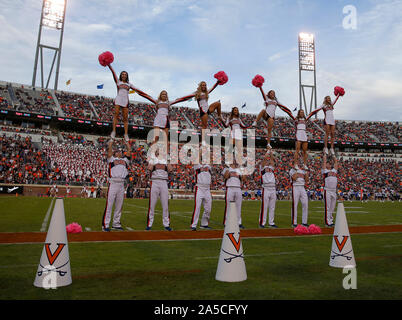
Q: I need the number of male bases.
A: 7